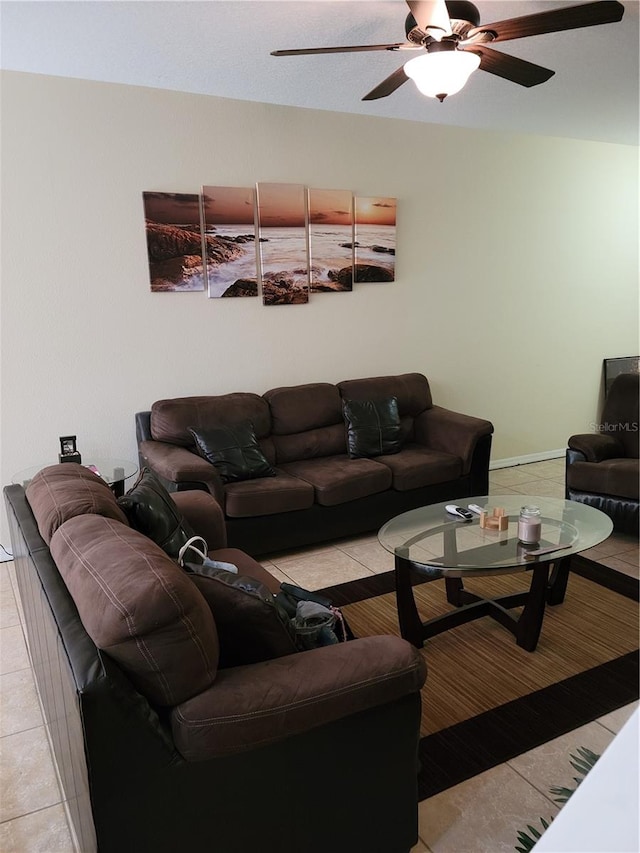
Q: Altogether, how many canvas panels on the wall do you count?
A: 5